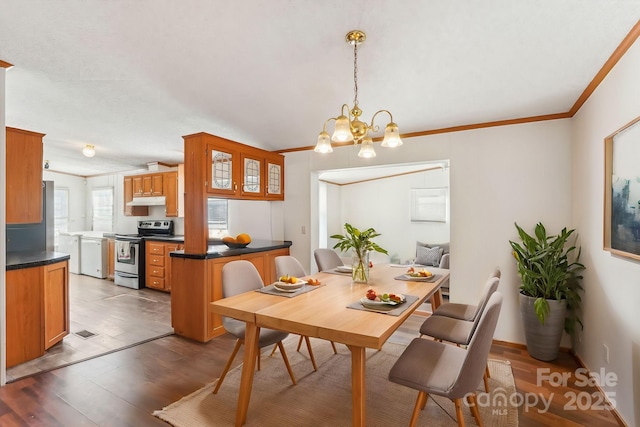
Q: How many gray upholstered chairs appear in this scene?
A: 6